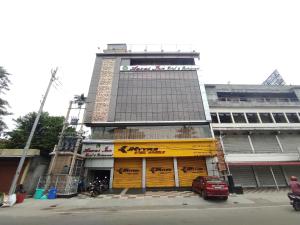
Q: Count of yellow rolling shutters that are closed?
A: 3